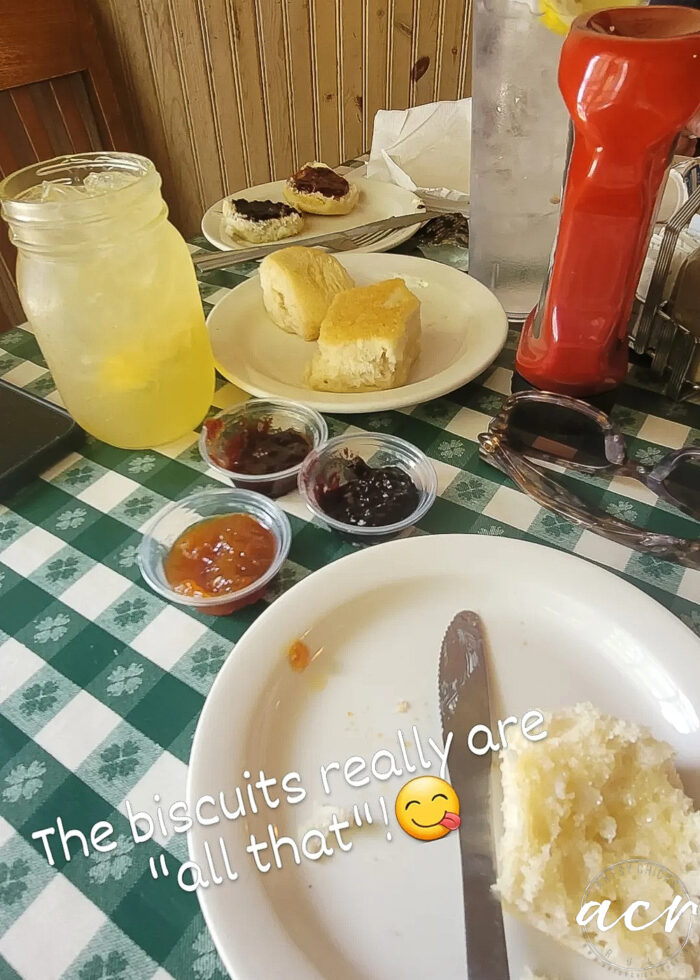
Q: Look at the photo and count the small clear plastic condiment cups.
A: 3